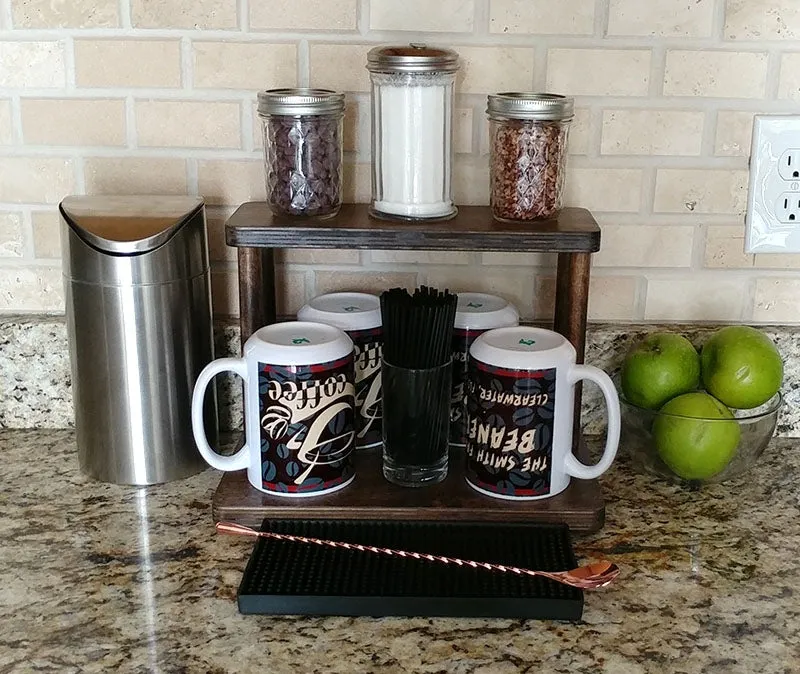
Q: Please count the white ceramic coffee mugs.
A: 4